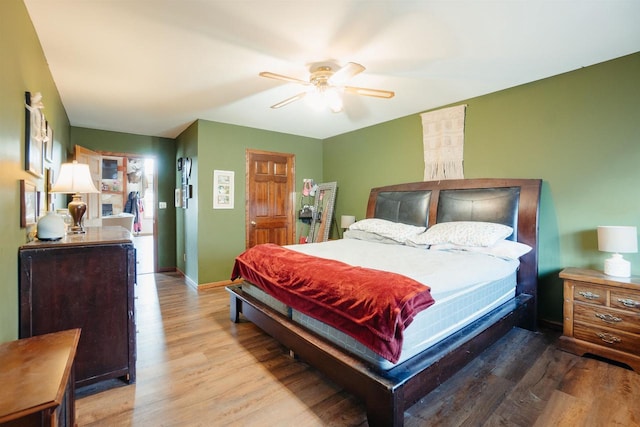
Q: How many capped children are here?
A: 0